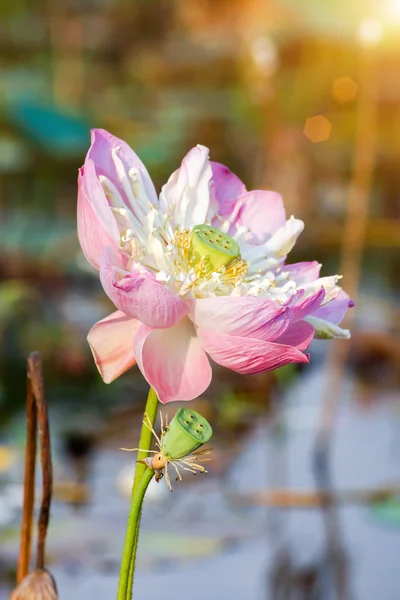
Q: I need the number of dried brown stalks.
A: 2